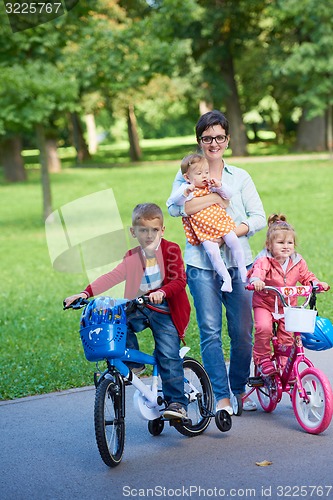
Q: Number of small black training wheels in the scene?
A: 2